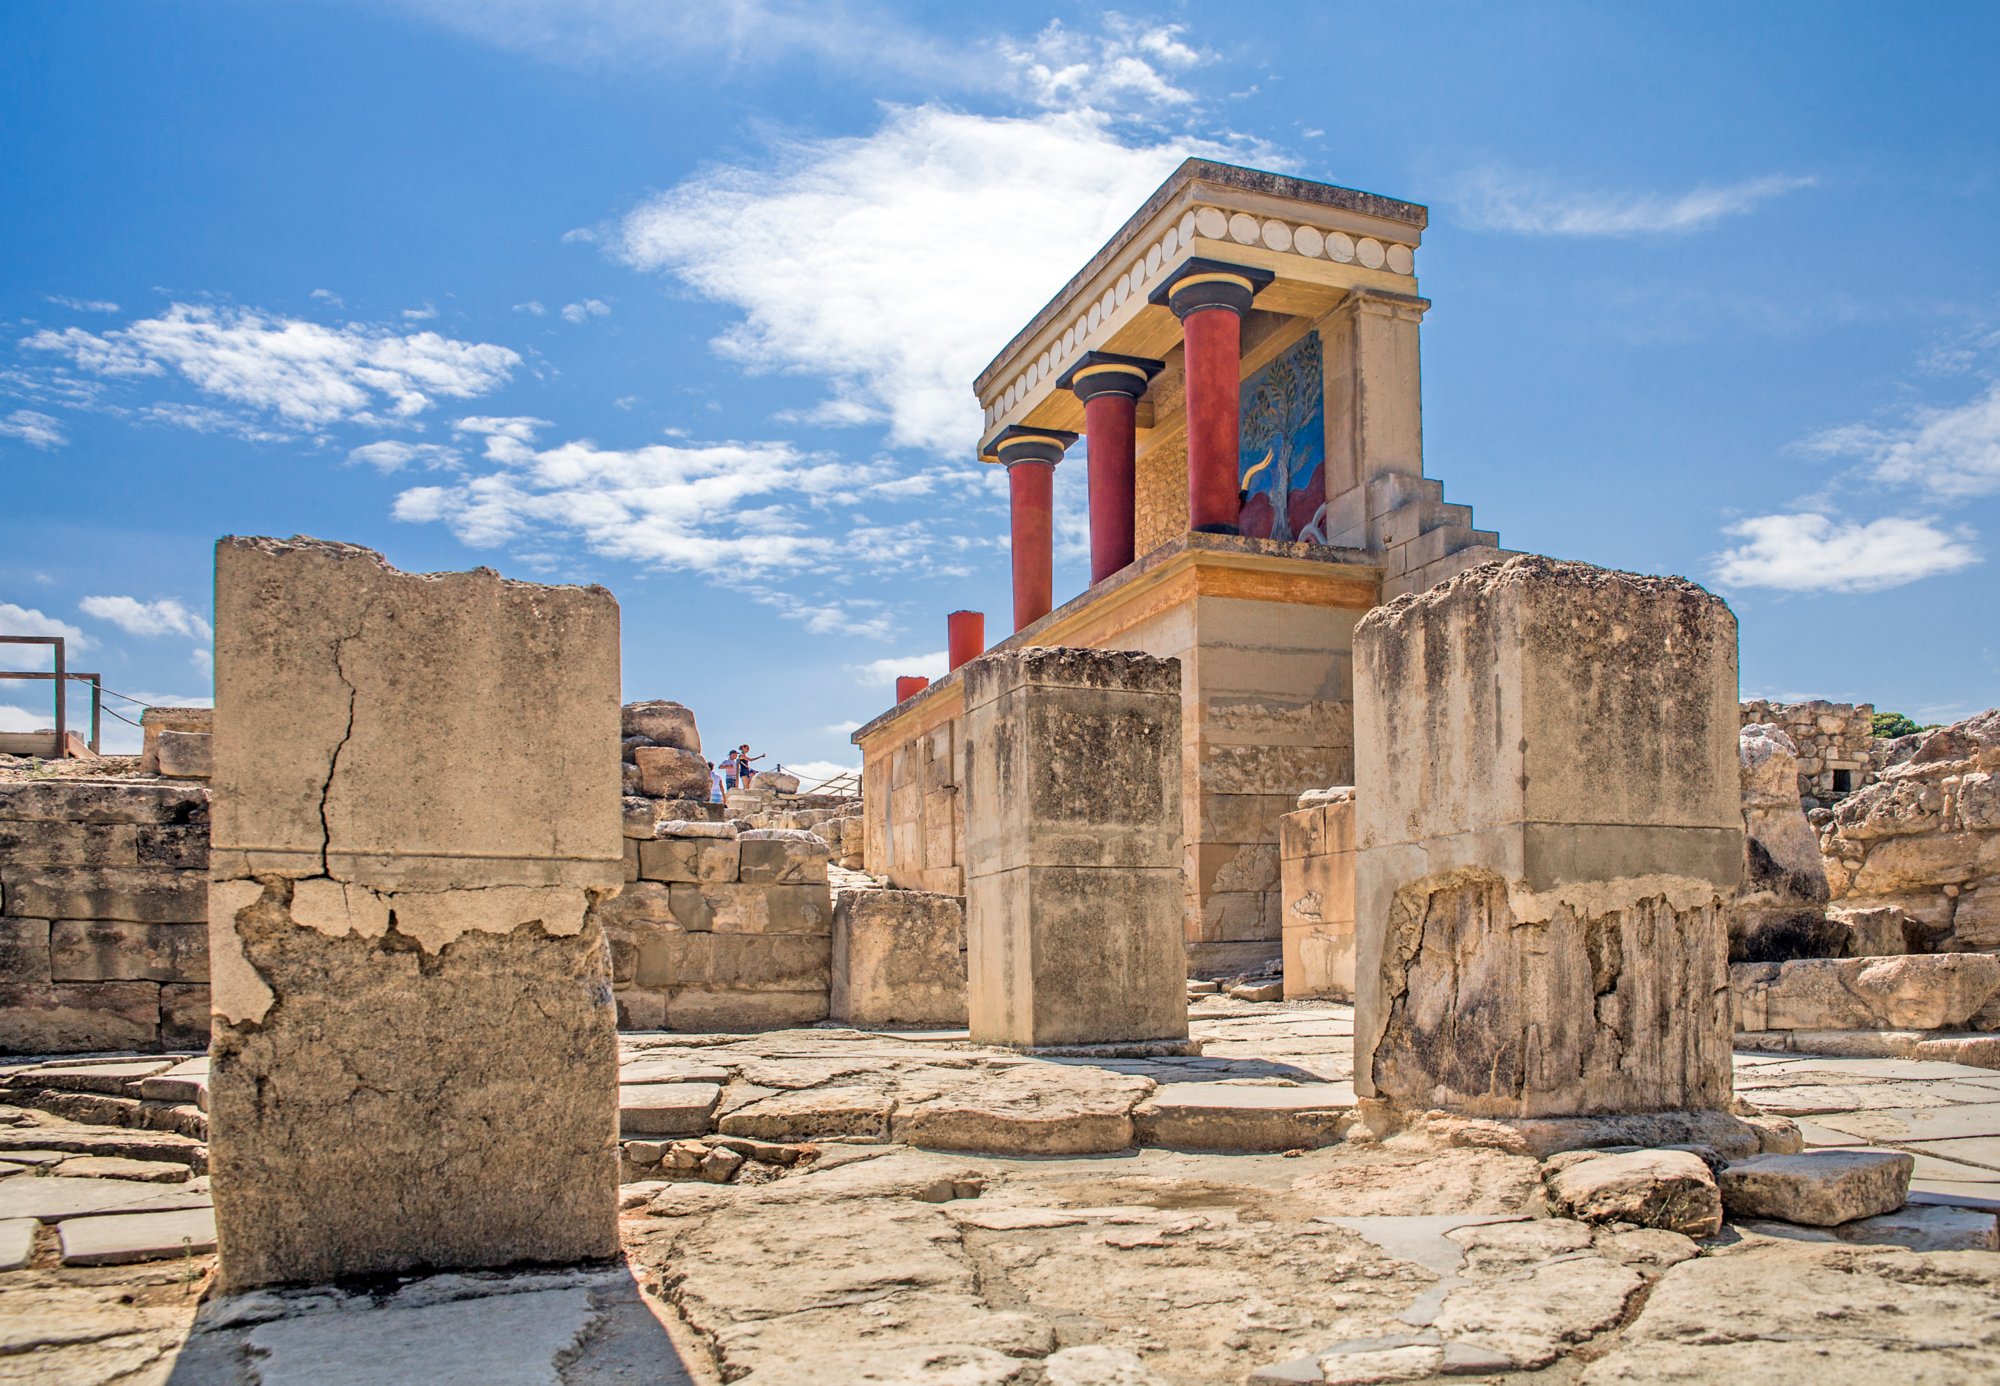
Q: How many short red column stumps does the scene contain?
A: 2